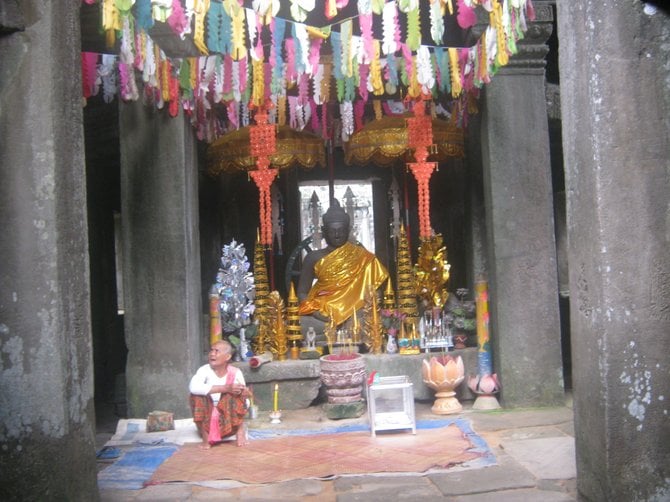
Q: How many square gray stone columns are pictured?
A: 4